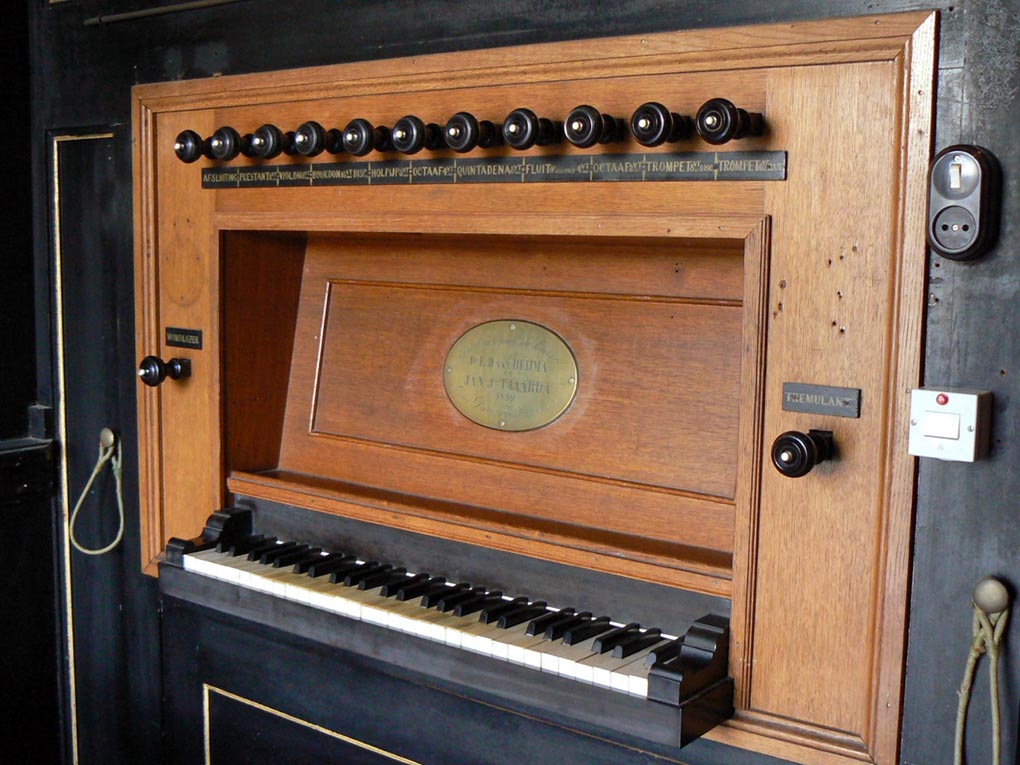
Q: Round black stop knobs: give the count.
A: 13